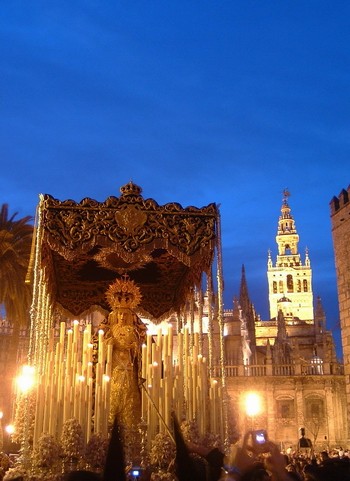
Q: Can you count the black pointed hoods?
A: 2